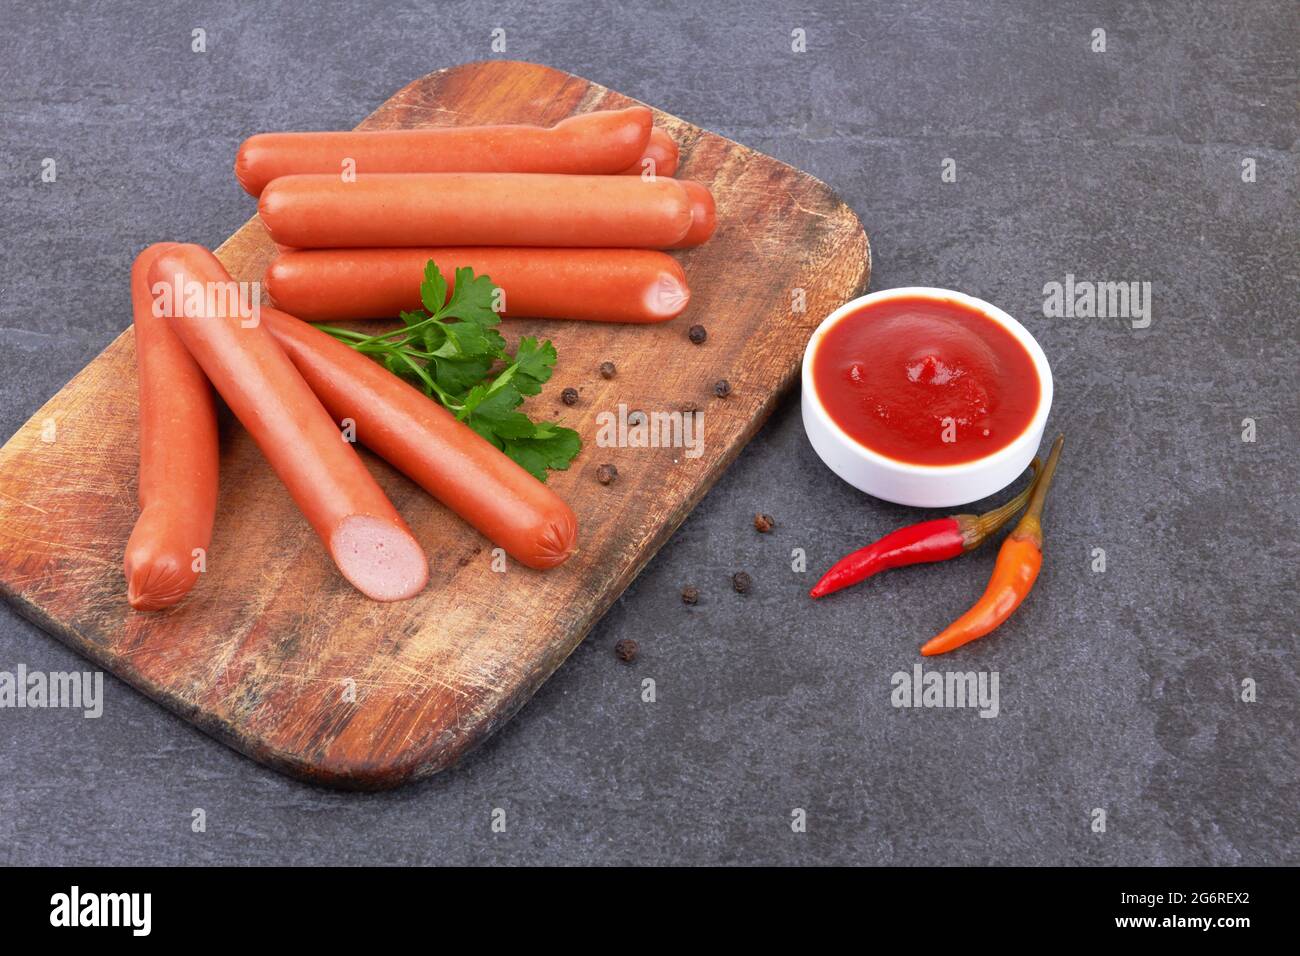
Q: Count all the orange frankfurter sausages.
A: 8